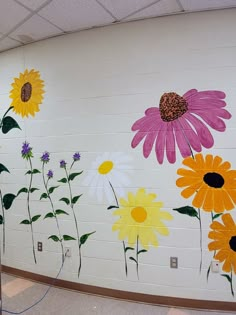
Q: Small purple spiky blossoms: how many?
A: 5